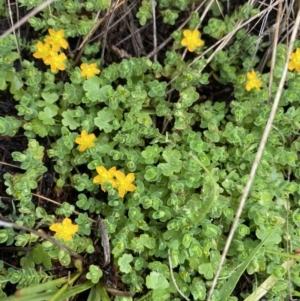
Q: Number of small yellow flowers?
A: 11